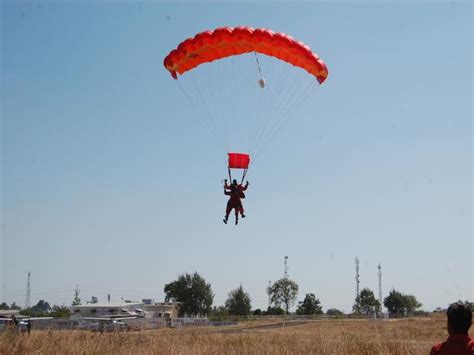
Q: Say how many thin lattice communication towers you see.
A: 4